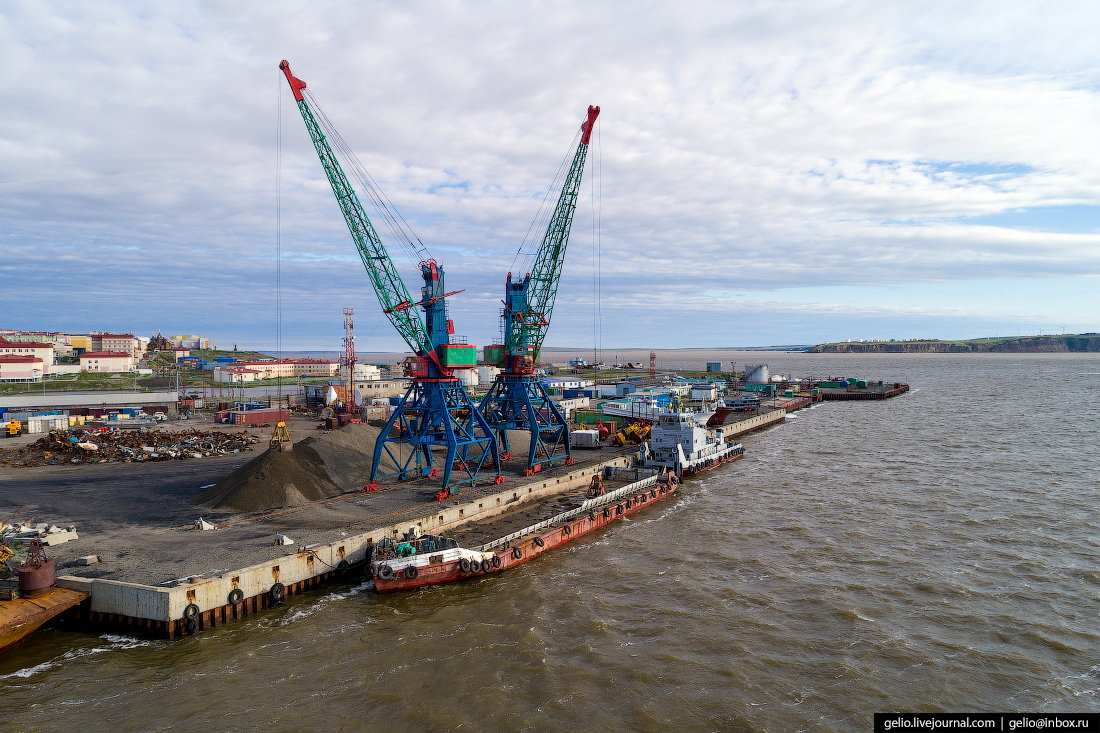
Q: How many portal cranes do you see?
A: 2